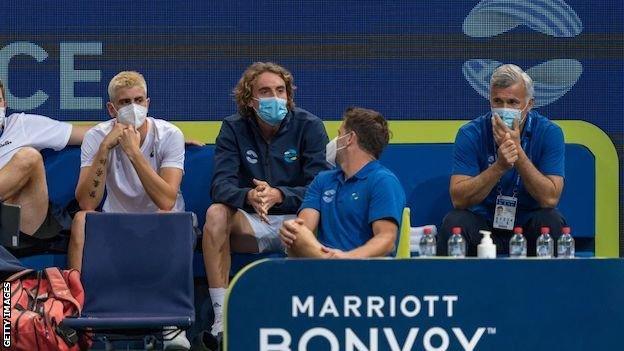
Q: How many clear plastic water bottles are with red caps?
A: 5